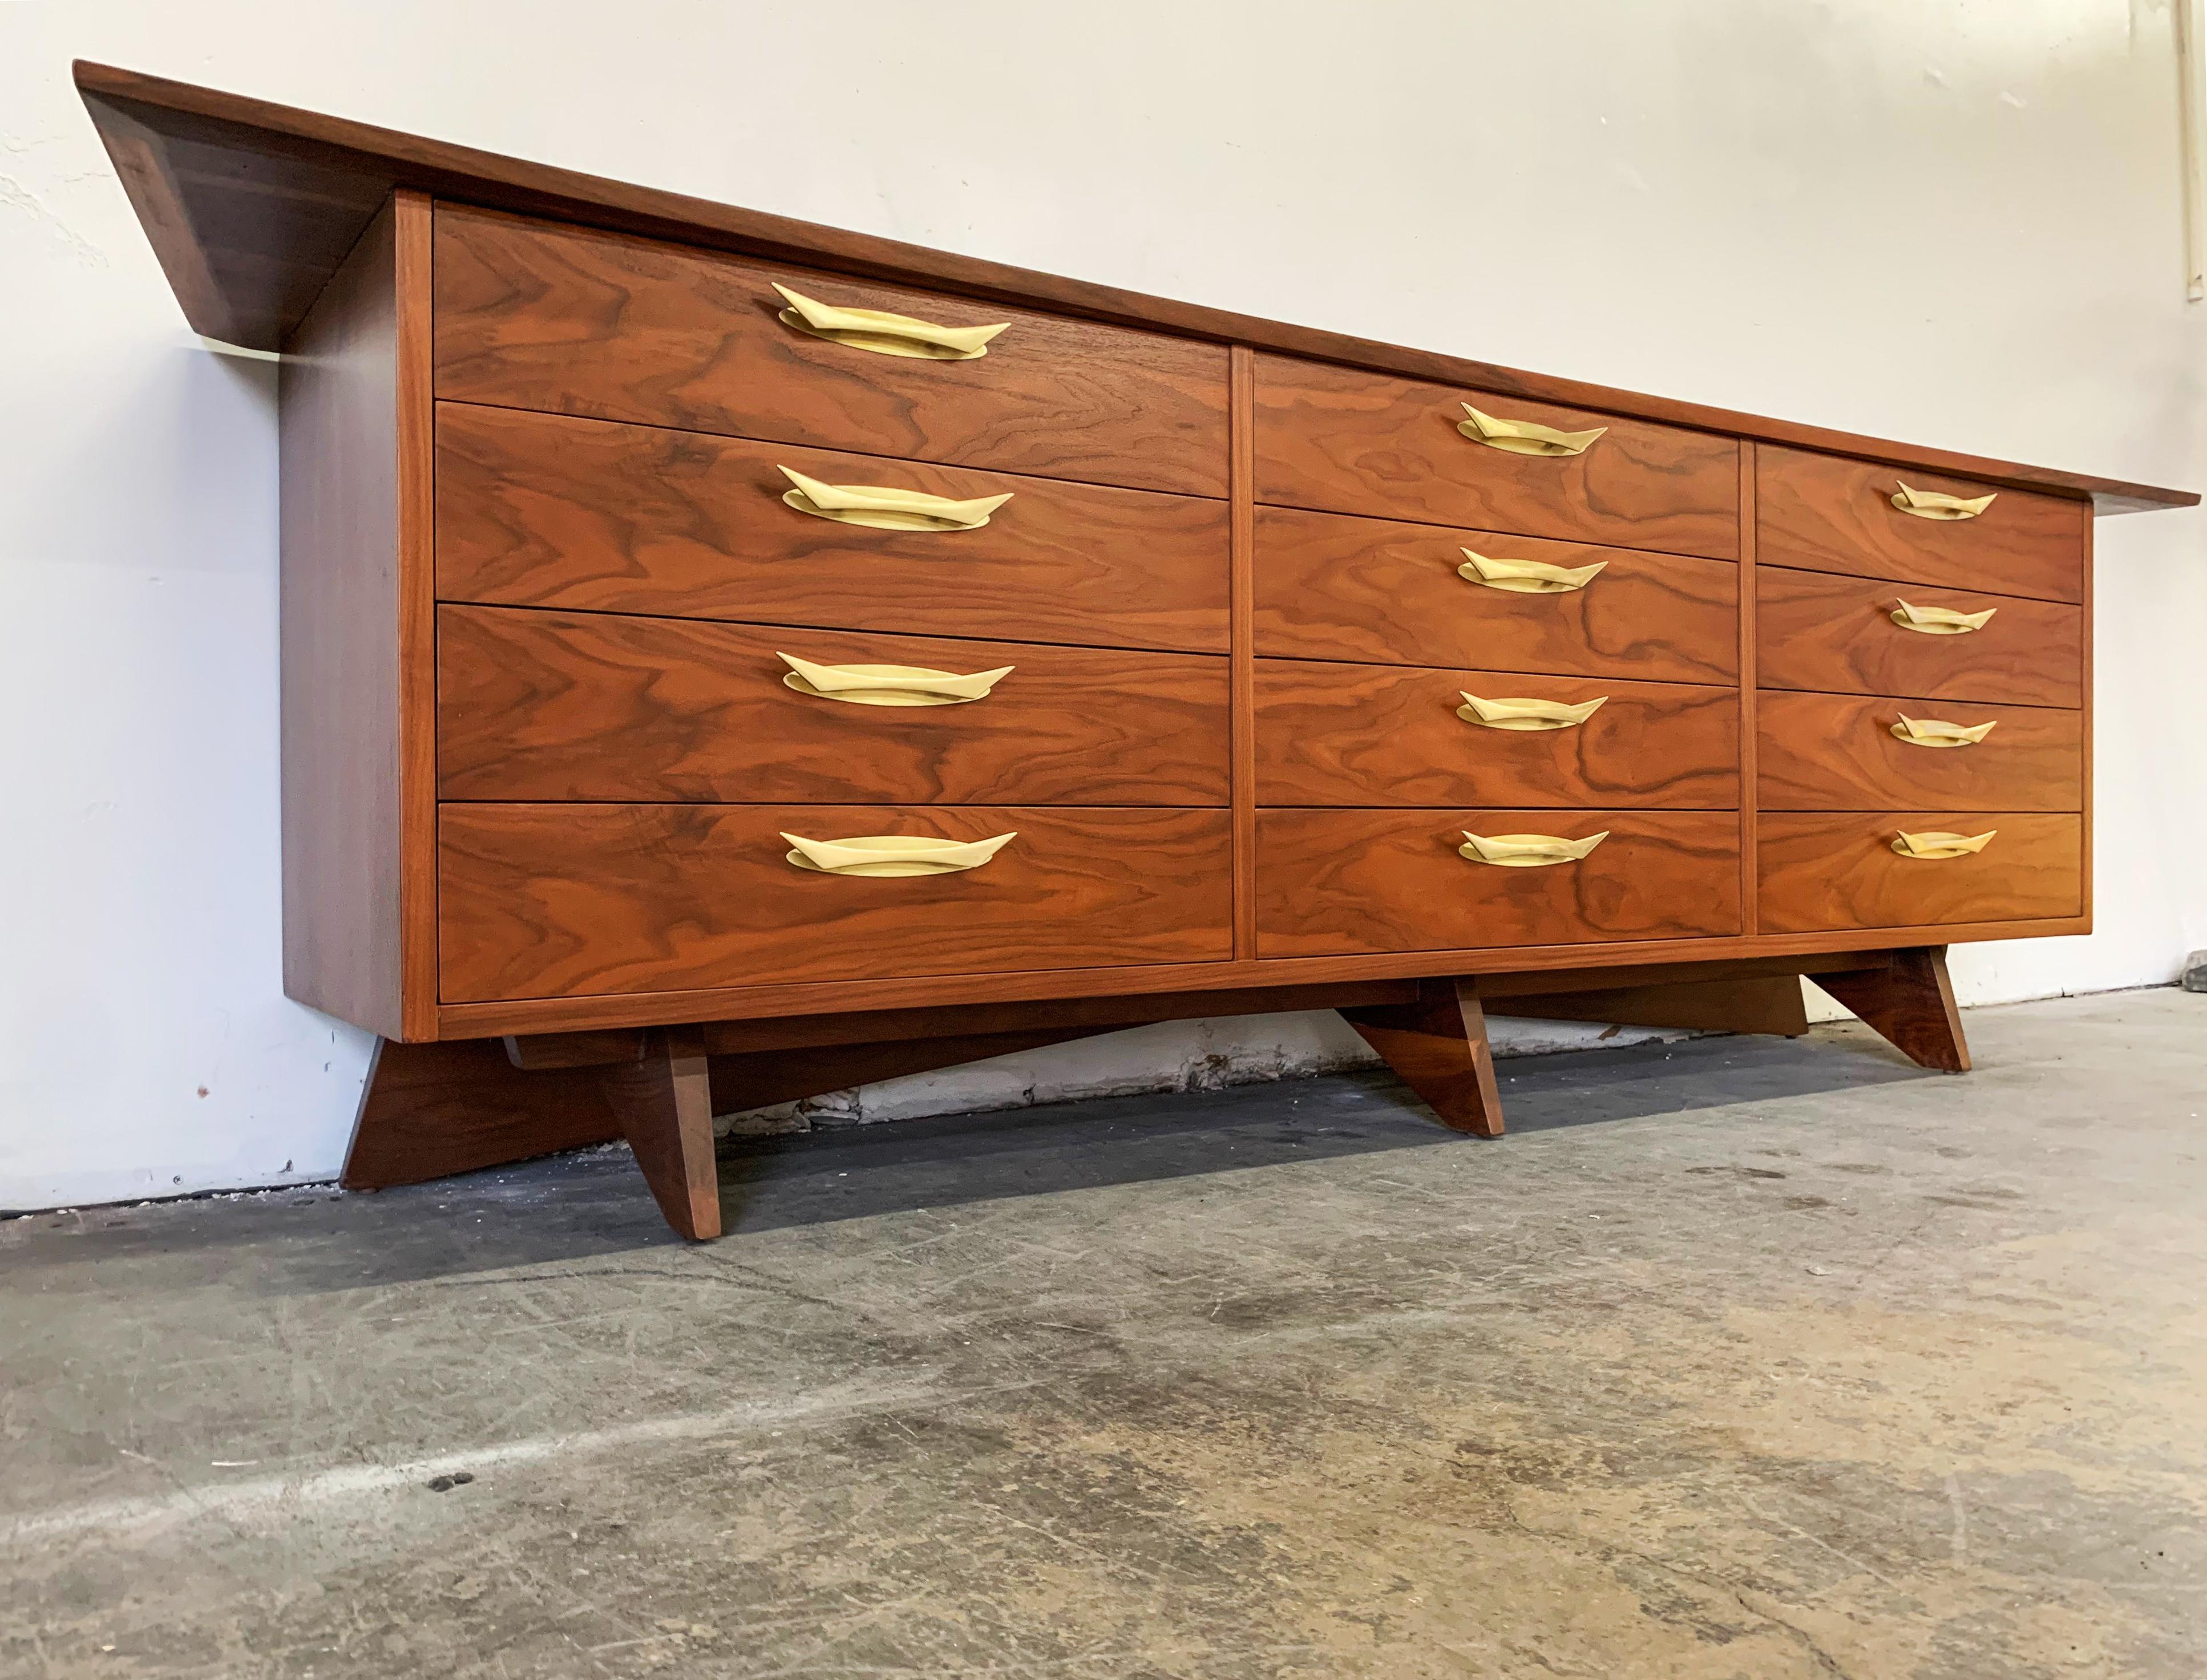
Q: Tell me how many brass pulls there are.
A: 12